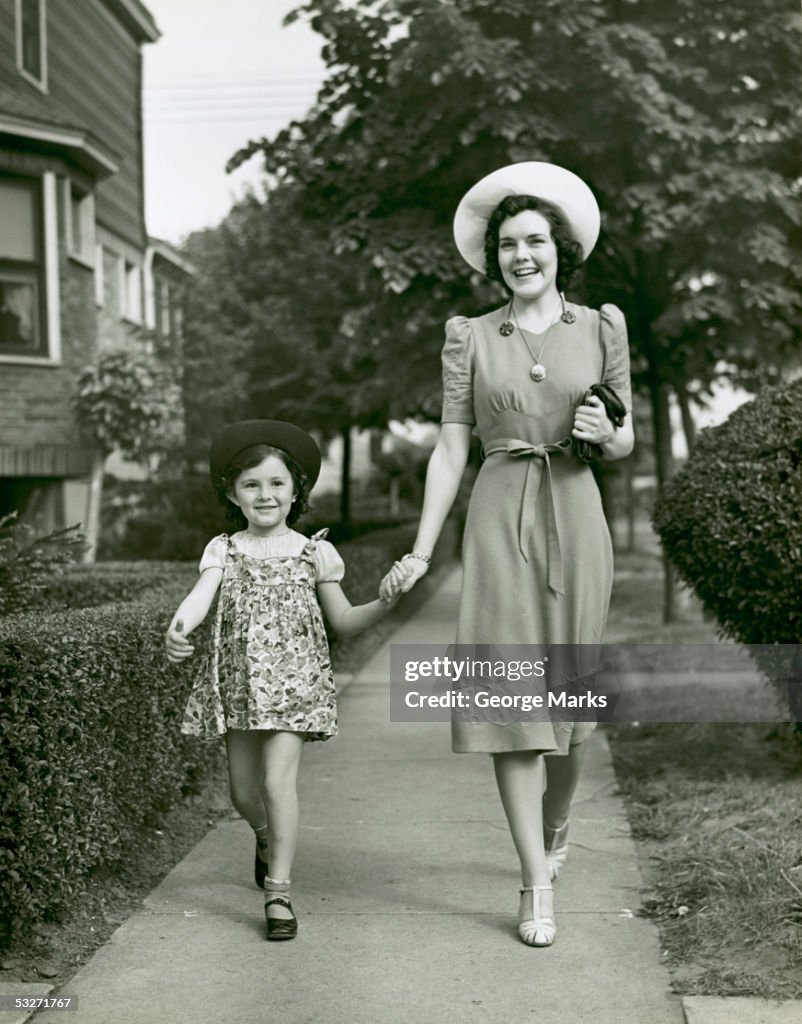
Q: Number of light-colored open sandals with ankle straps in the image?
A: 2